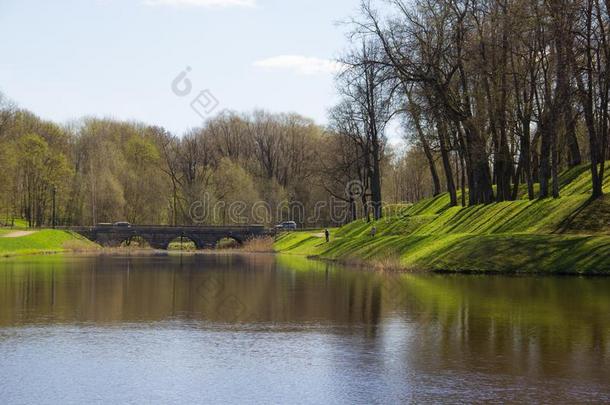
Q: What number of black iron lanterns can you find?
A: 1